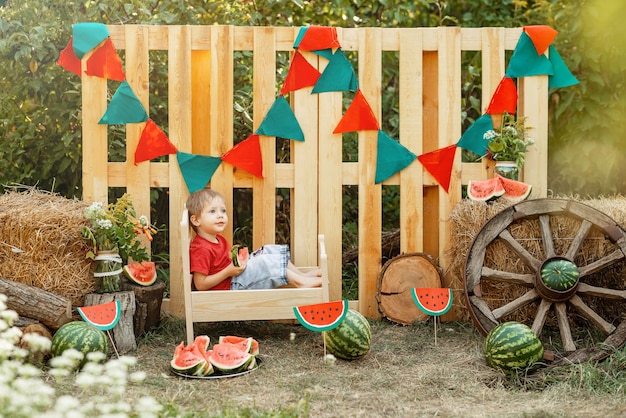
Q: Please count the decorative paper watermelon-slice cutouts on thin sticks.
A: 3